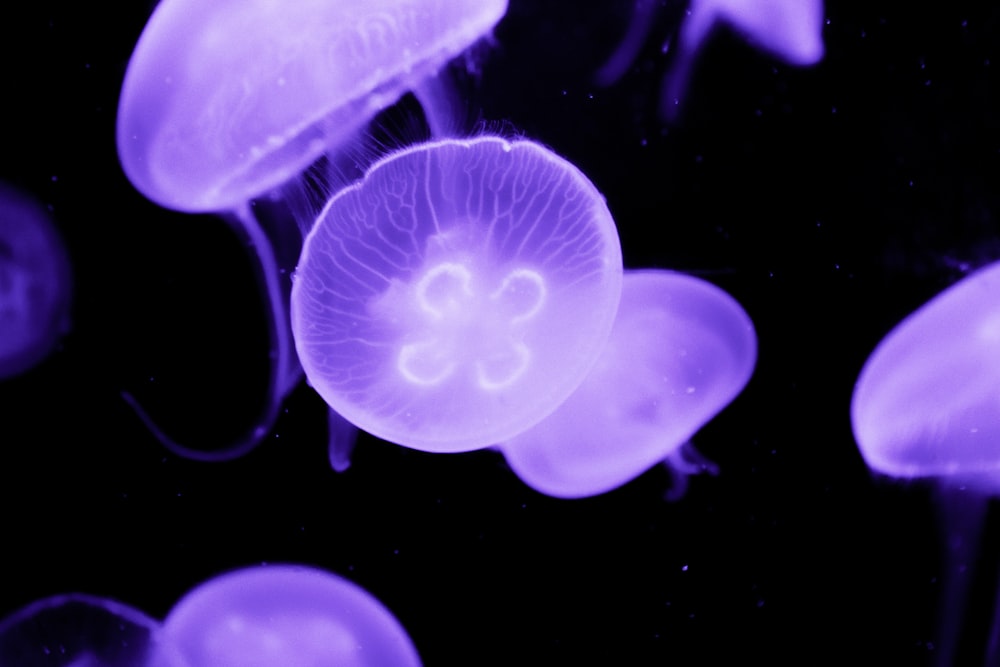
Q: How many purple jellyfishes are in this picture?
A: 8